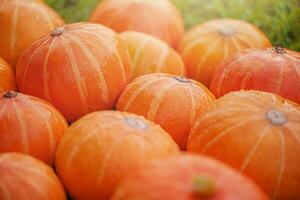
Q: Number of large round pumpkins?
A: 13